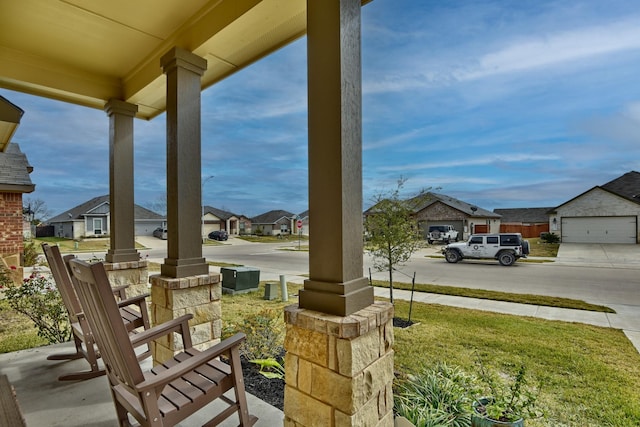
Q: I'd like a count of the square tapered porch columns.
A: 3